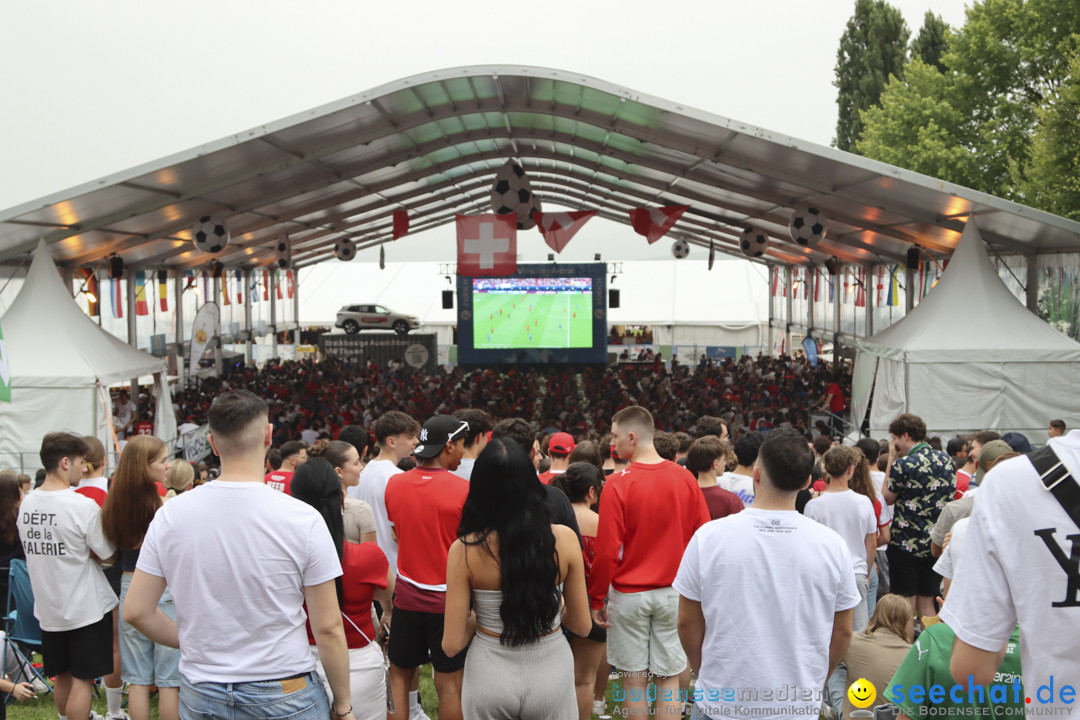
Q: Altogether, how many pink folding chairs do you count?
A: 0